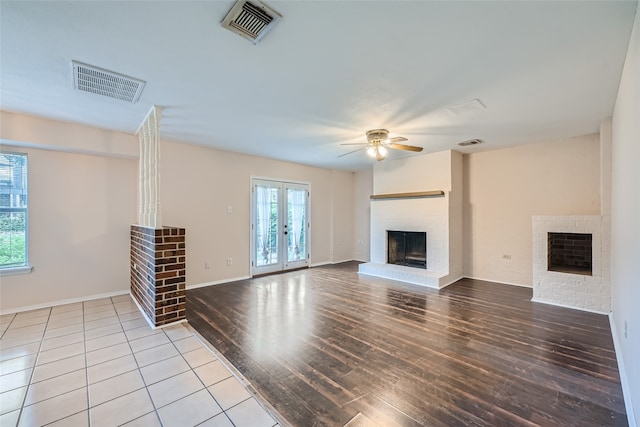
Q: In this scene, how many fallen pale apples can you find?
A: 0